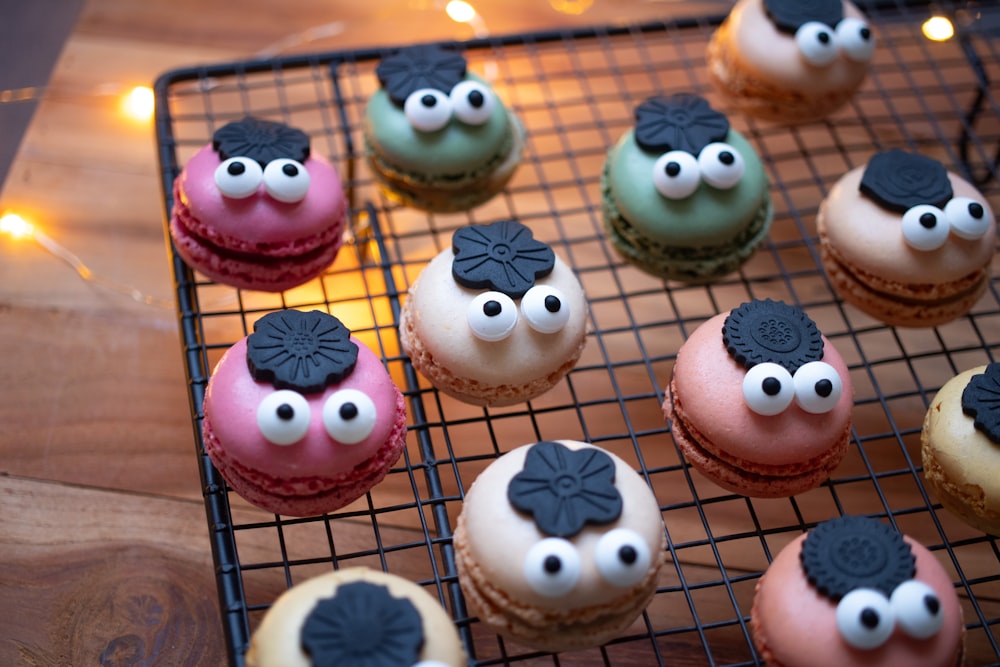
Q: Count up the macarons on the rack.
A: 12